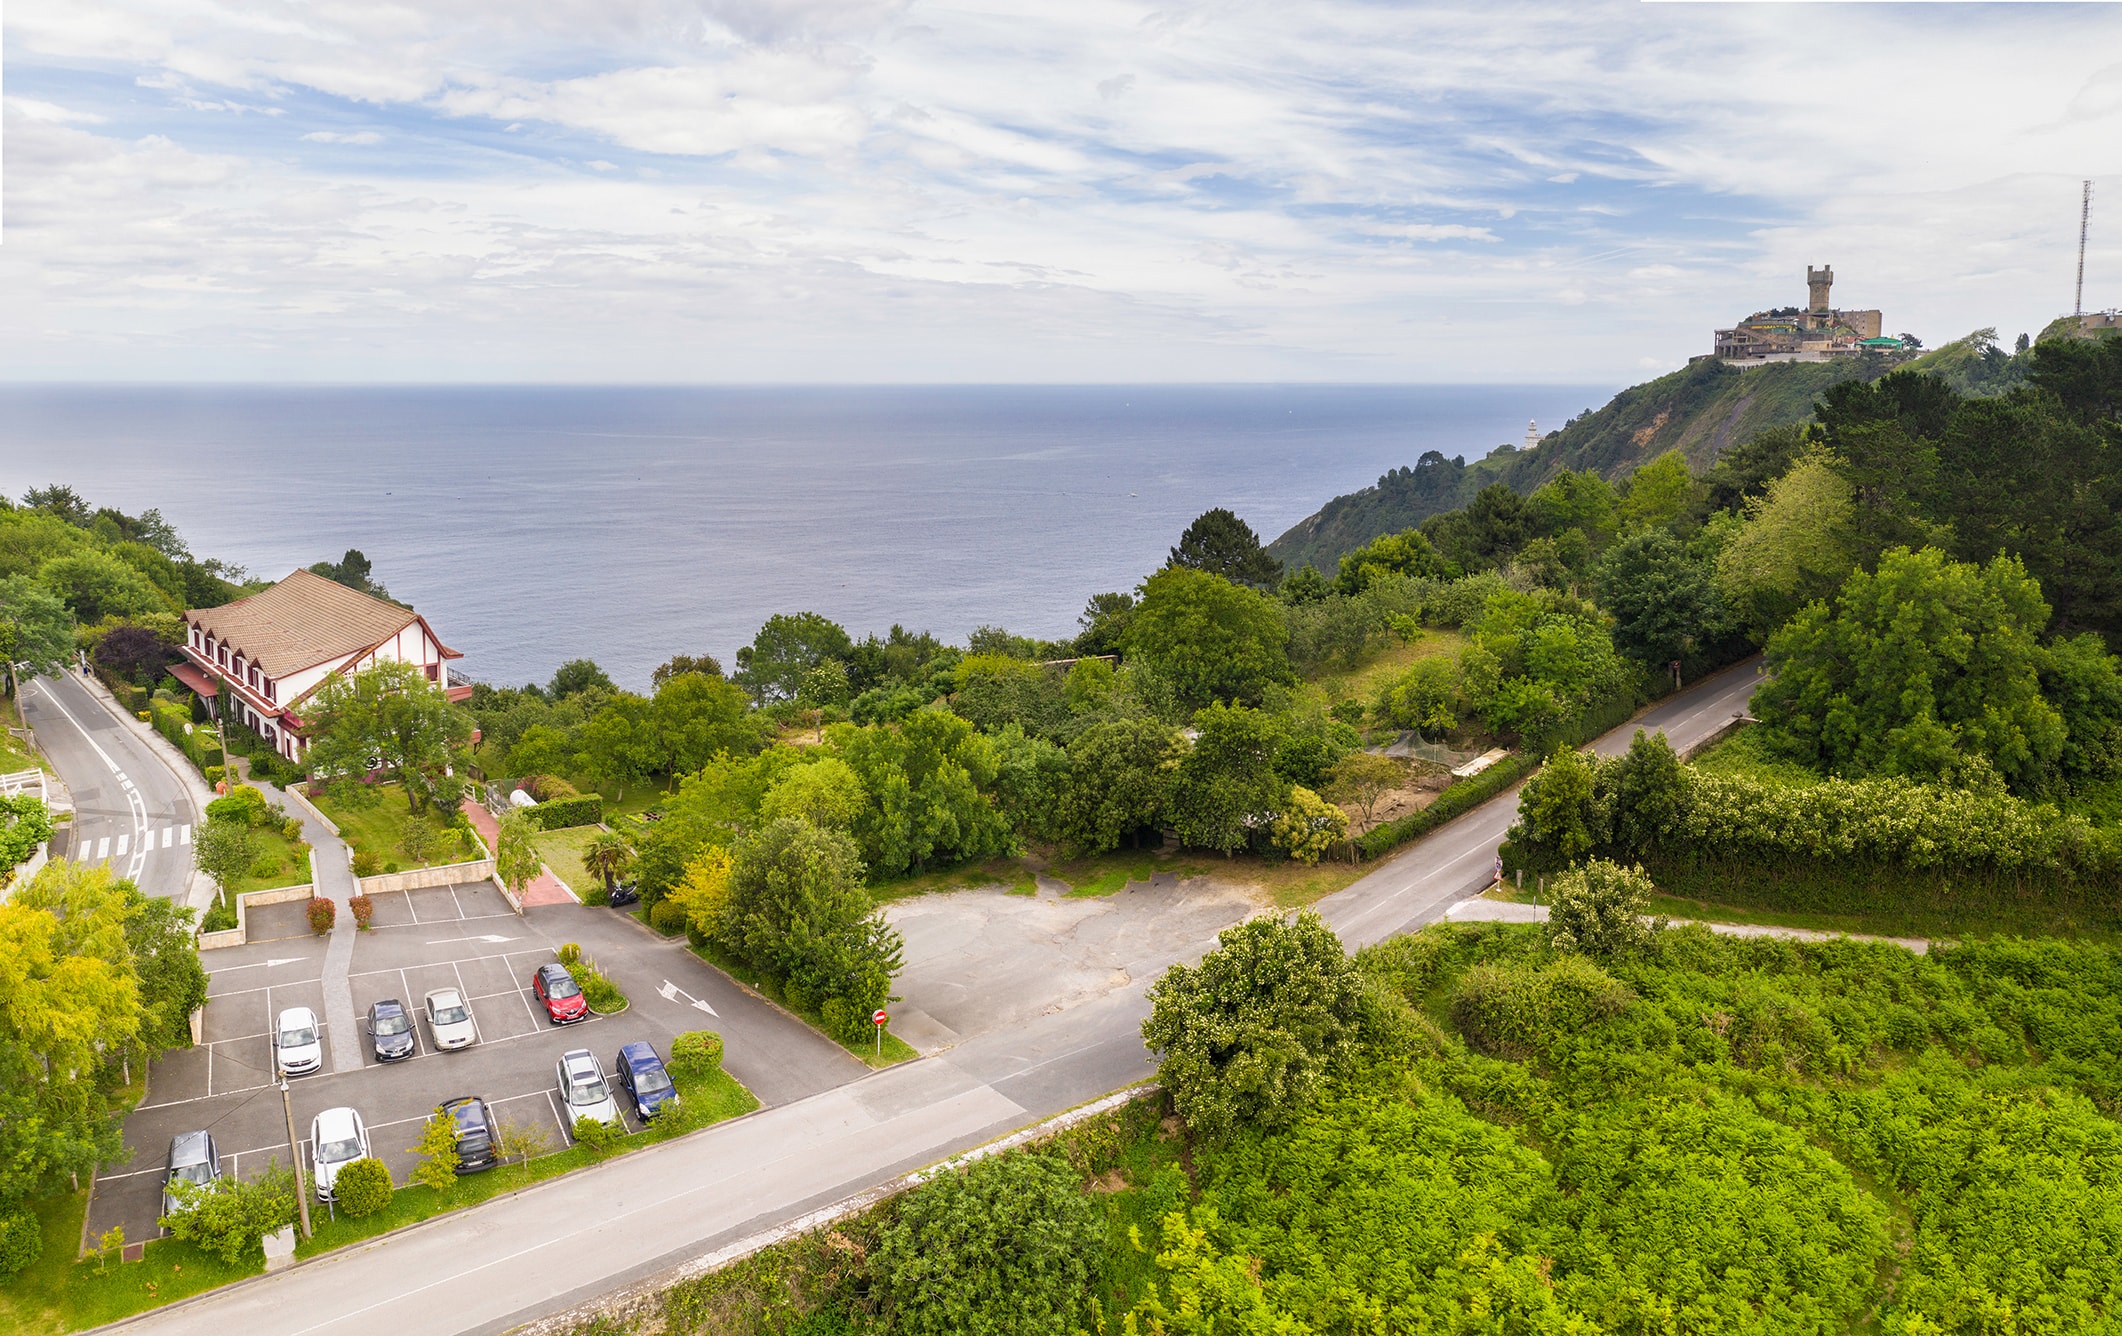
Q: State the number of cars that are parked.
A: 9